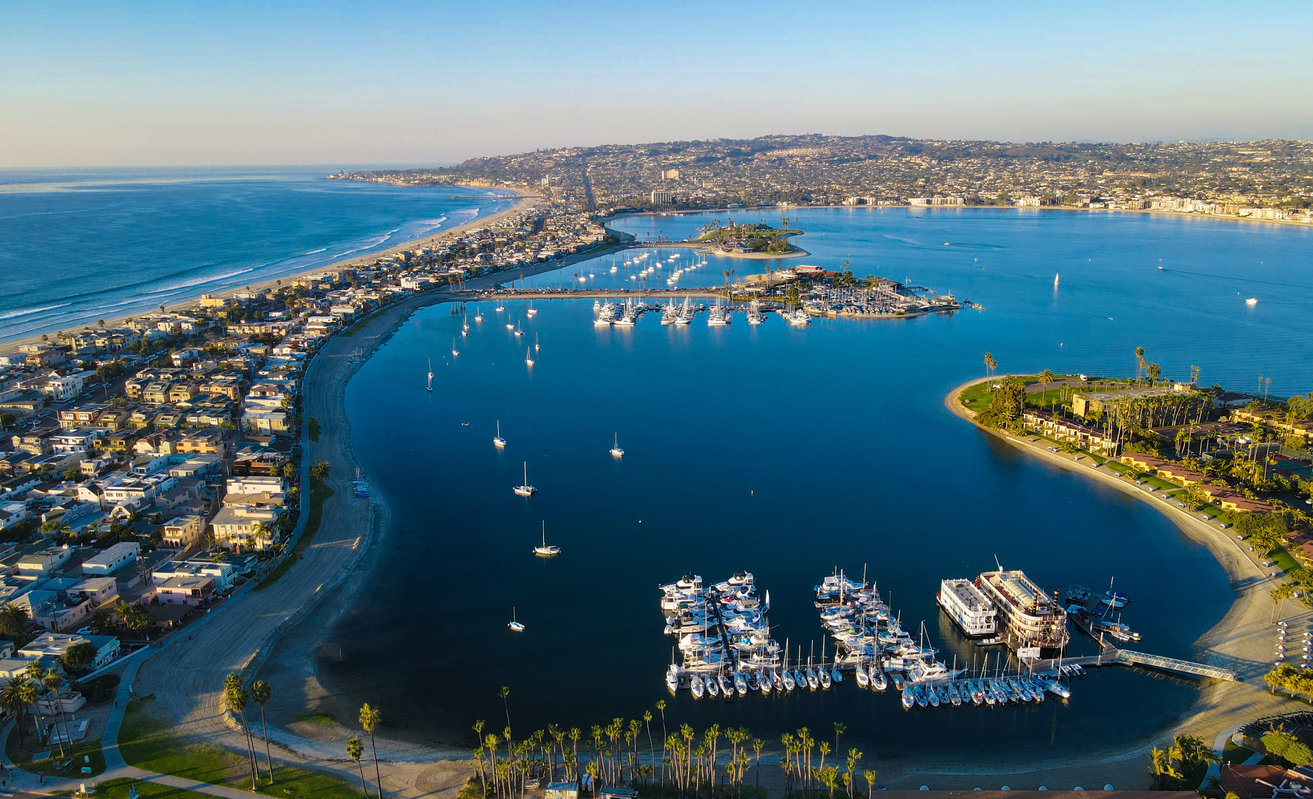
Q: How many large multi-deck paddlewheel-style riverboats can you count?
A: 2